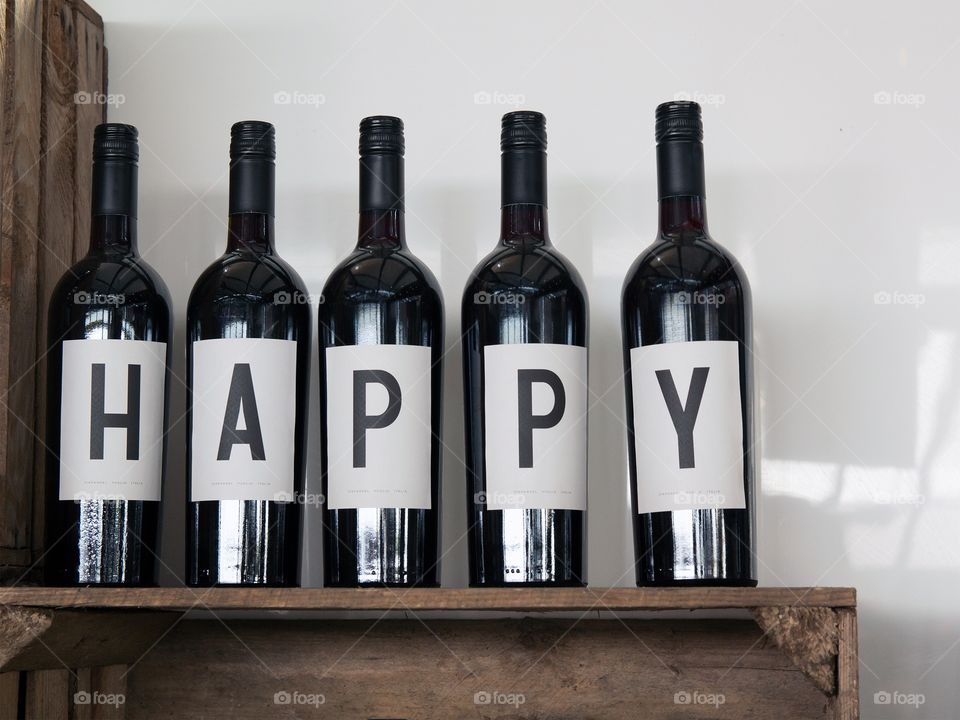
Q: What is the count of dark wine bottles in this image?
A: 5